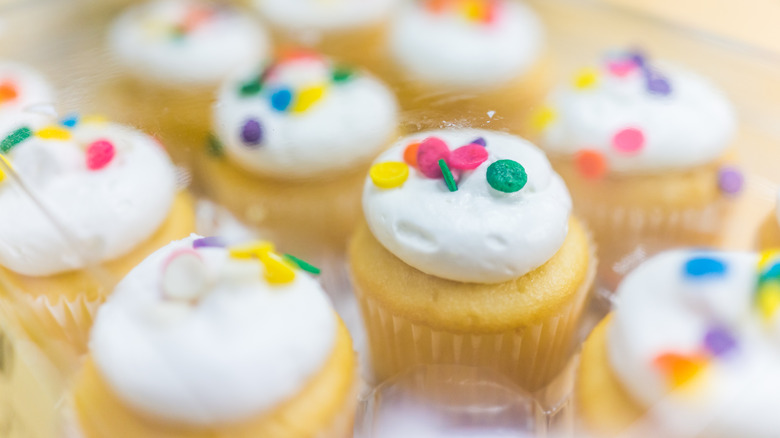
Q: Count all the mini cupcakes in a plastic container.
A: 11